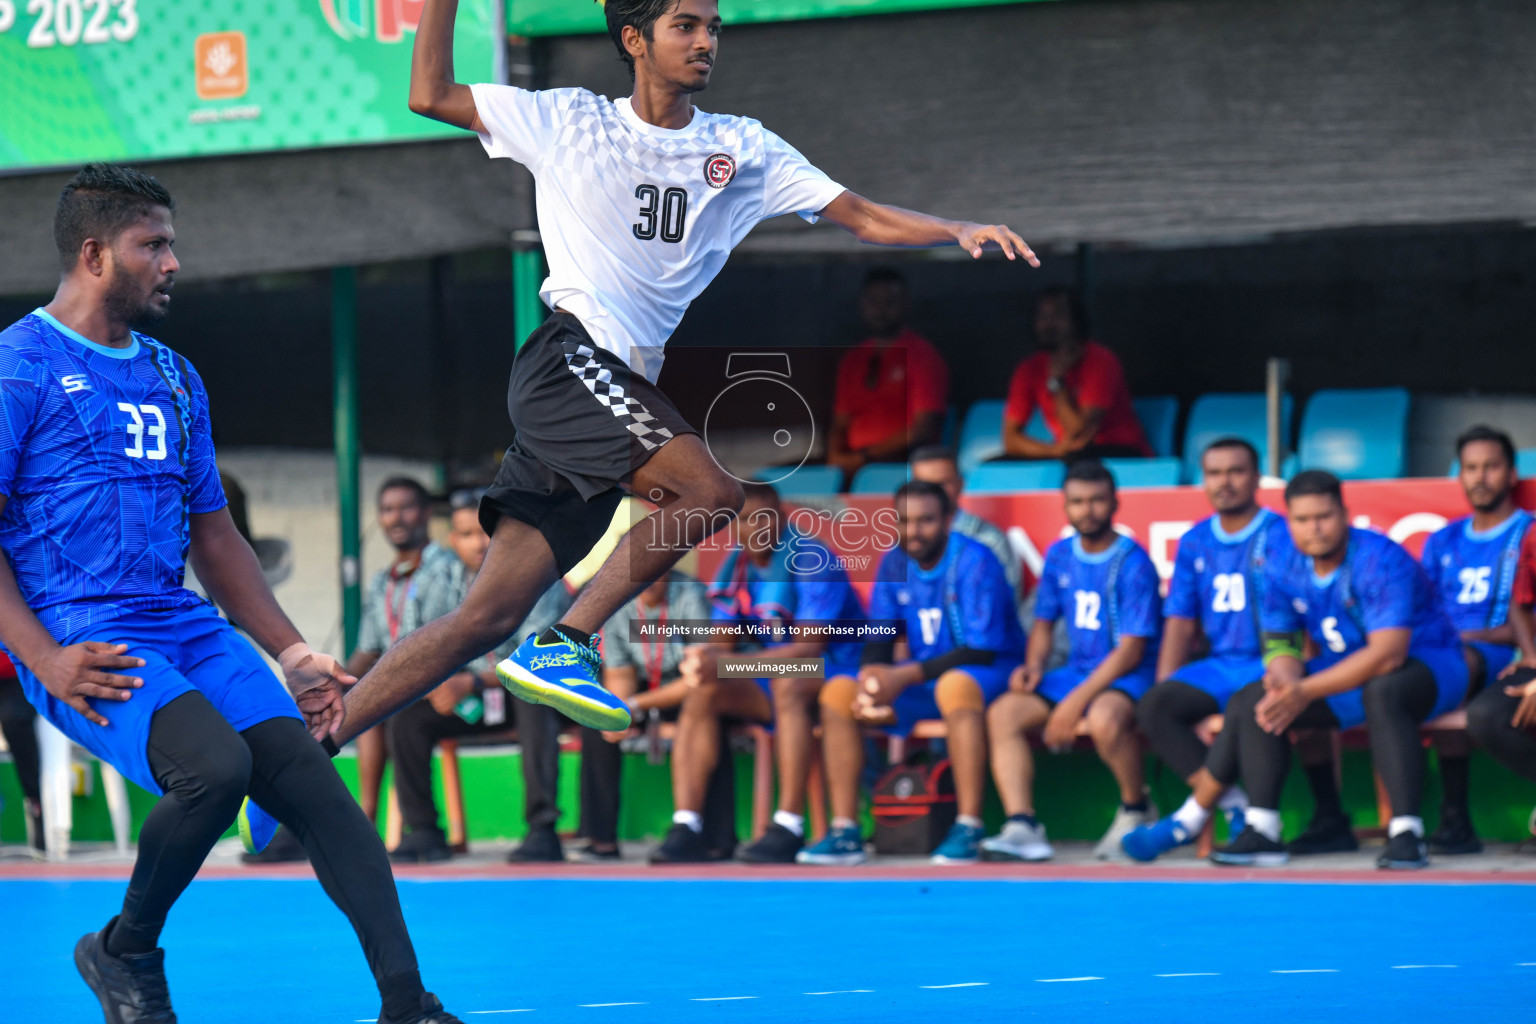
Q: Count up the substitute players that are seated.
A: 6